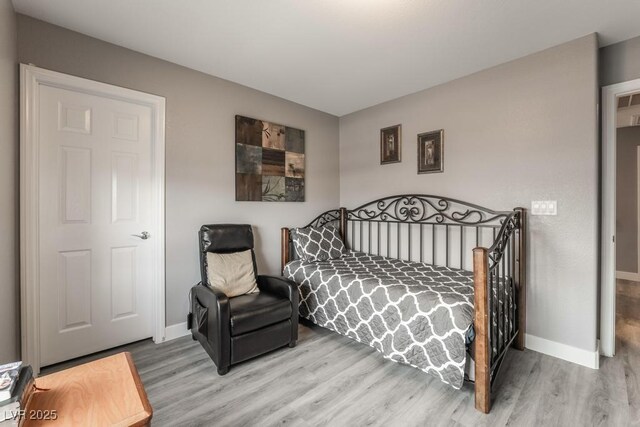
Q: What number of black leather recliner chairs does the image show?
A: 1